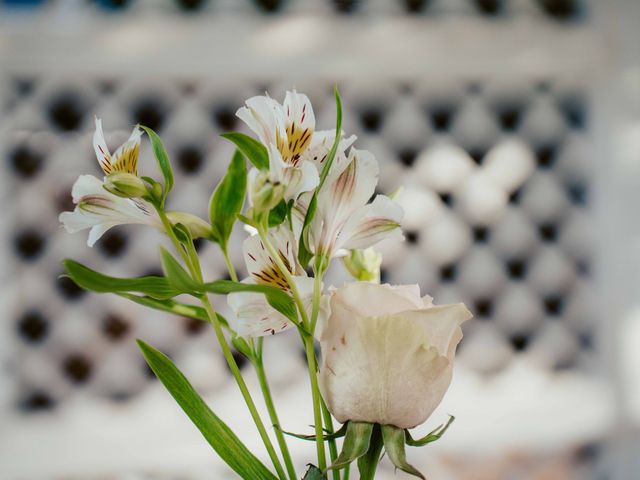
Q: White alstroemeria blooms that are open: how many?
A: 4